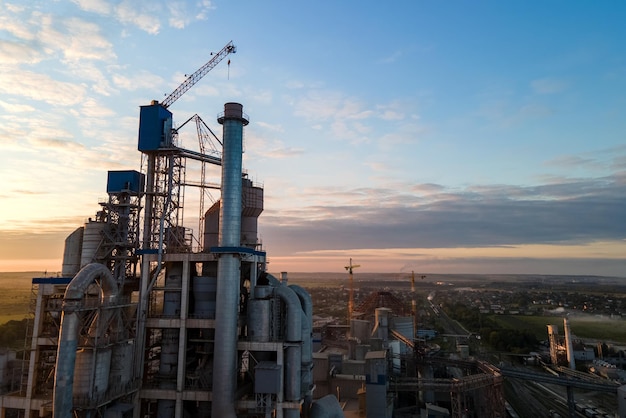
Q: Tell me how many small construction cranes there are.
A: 2